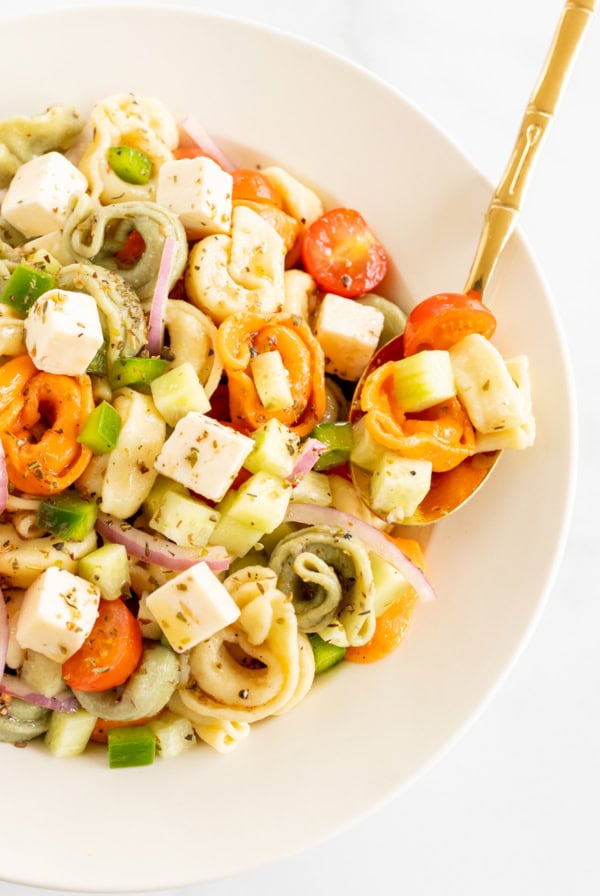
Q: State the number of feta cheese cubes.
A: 7